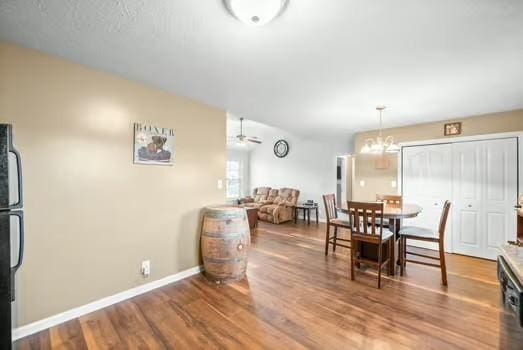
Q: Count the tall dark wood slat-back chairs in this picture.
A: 4